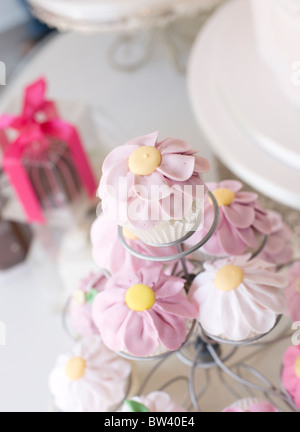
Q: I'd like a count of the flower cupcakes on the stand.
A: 12